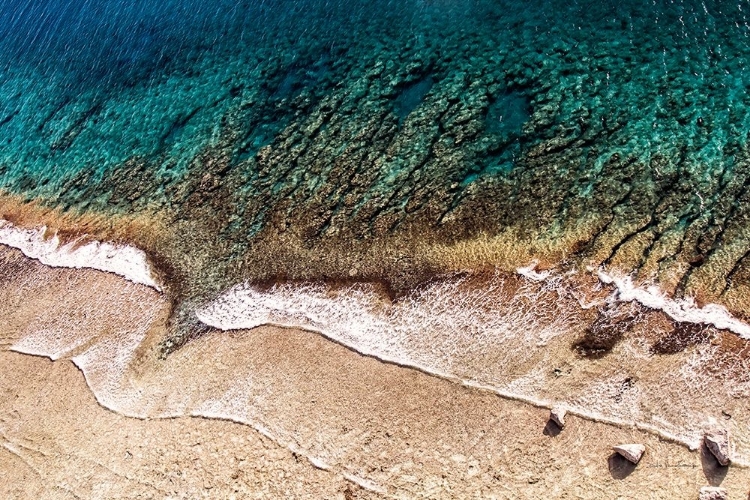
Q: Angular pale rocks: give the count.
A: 4